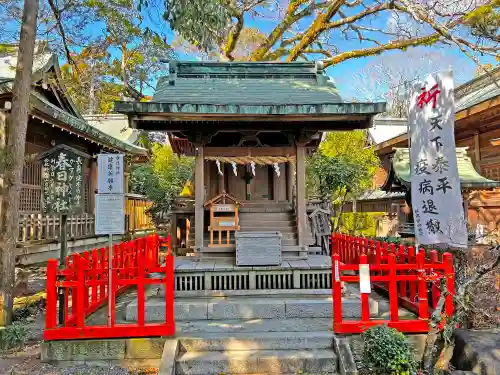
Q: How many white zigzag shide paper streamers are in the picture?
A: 4